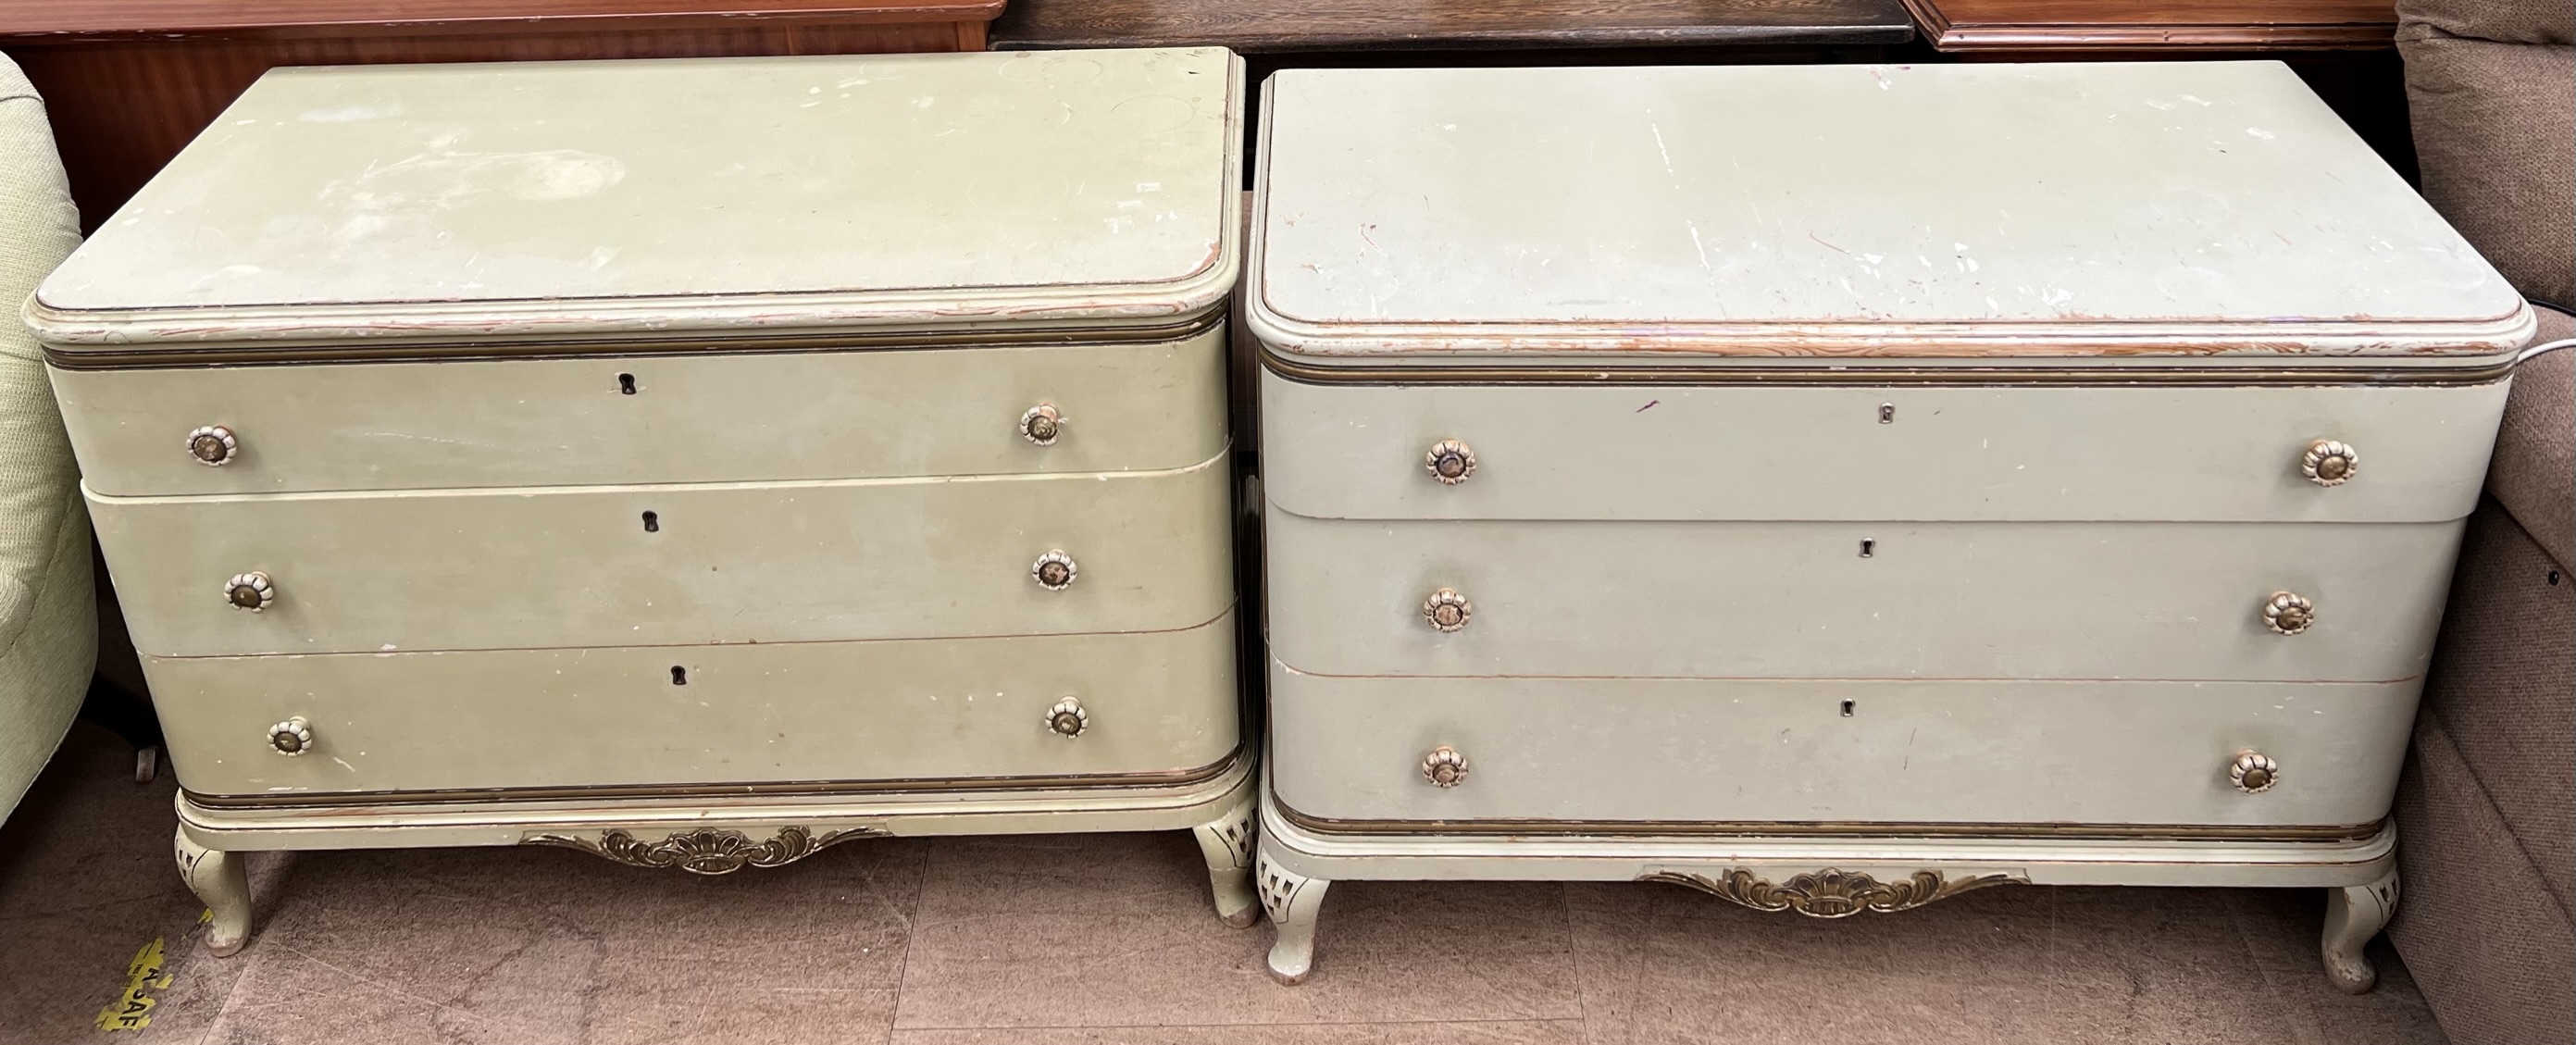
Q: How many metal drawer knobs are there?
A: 12